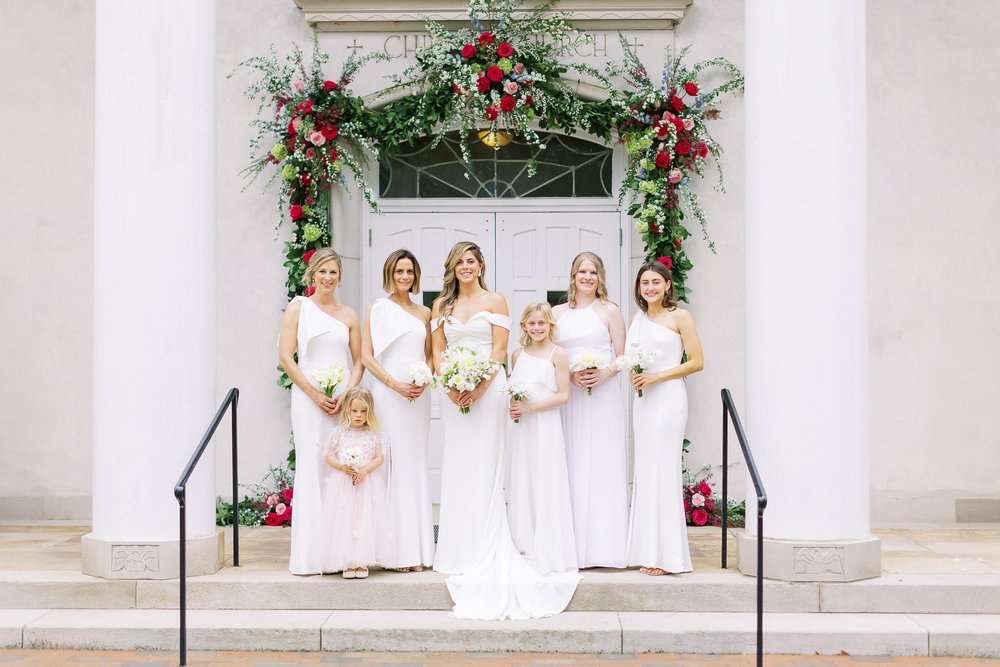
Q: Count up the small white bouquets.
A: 6